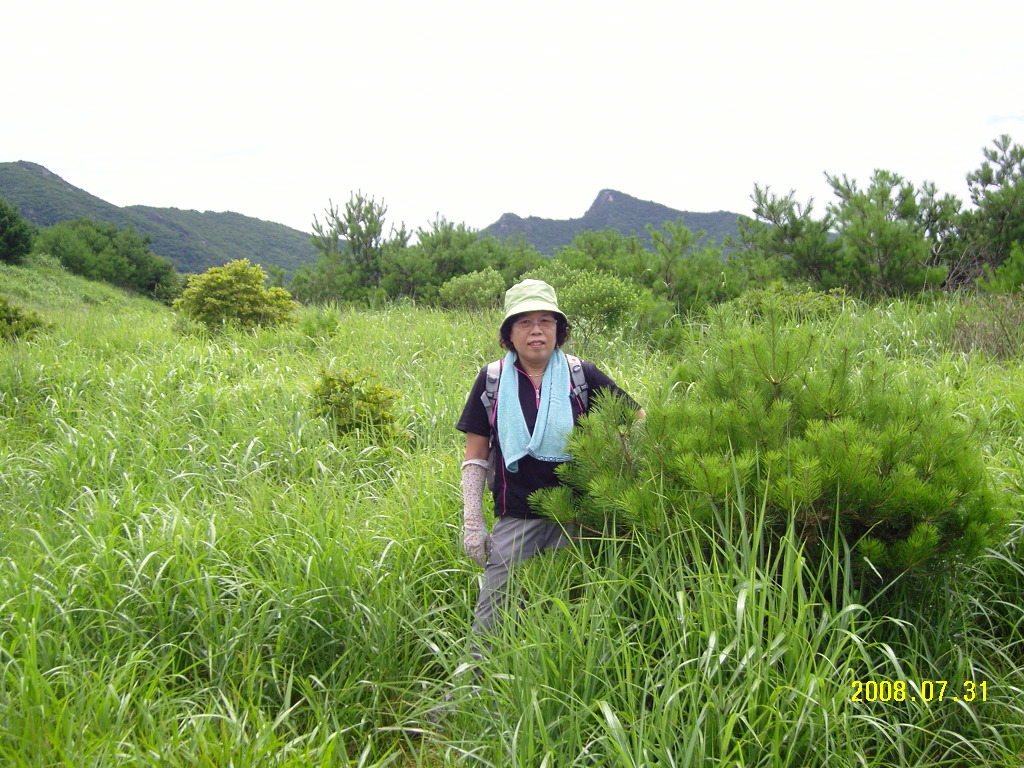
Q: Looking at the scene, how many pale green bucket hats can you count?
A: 1